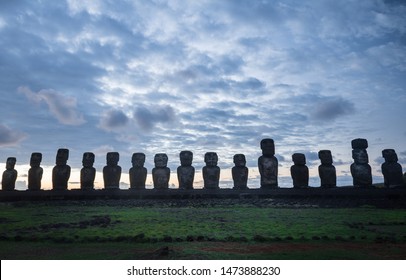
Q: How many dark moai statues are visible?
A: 15